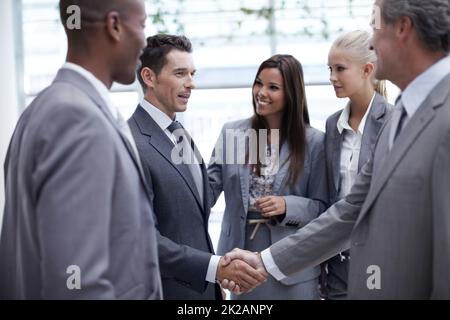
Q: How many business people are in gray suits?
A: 5